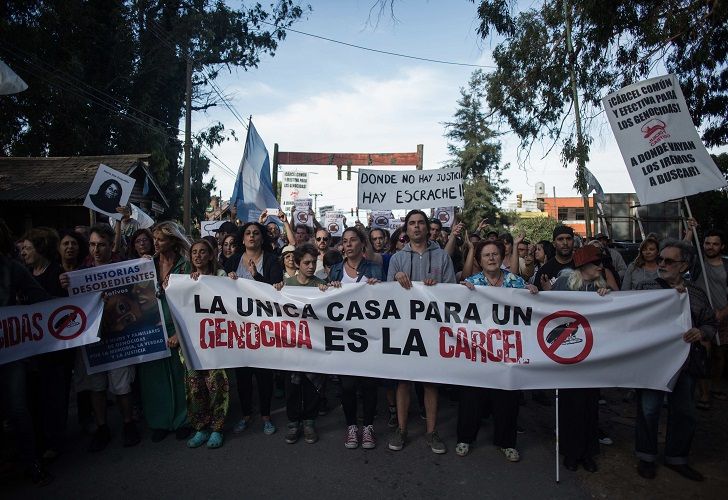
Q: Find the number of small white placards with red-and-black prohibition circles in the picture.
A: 4